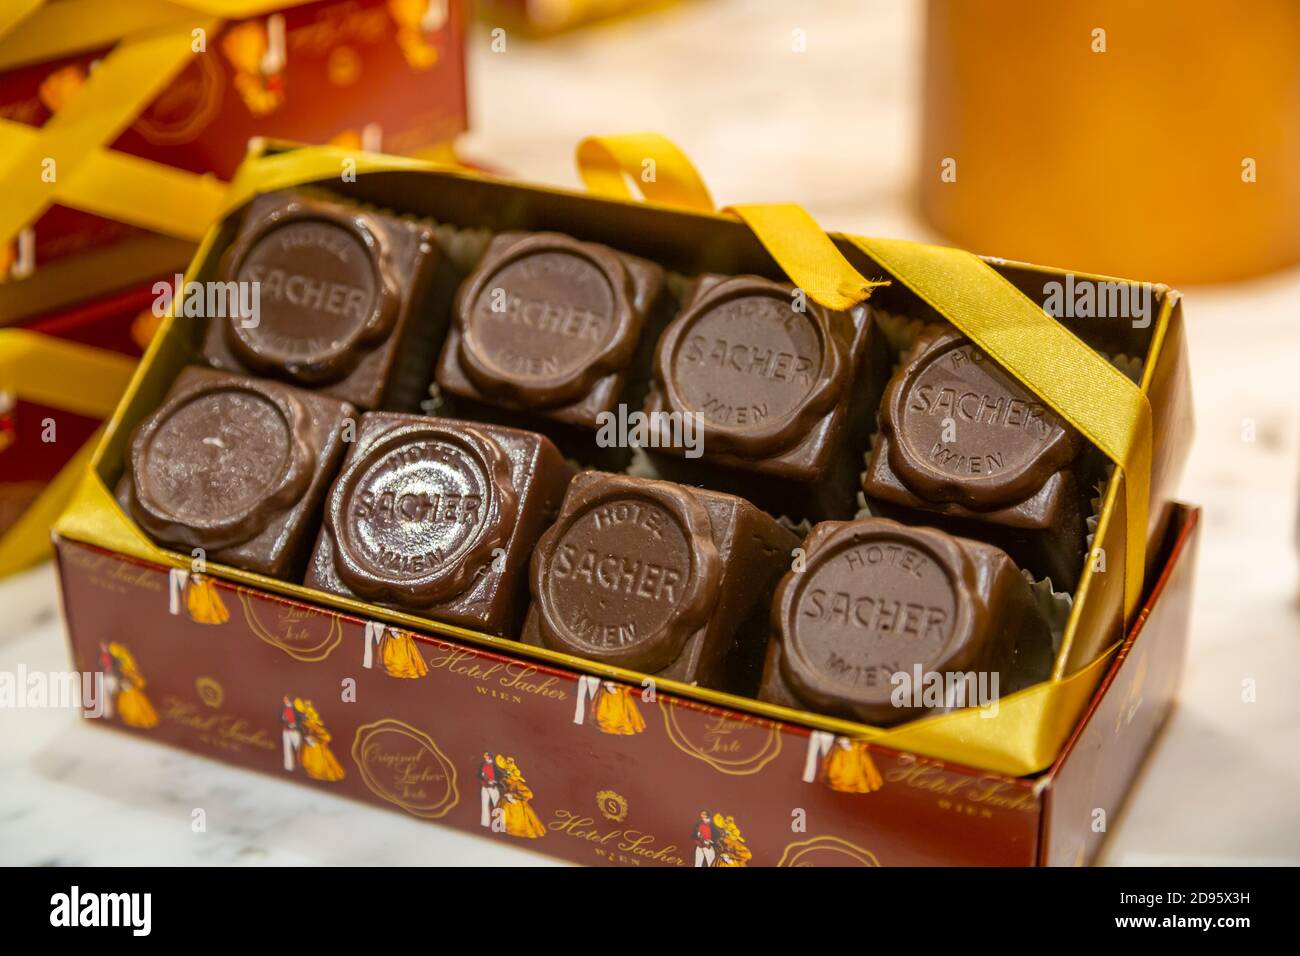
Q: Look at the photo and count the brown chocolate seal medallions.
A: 8